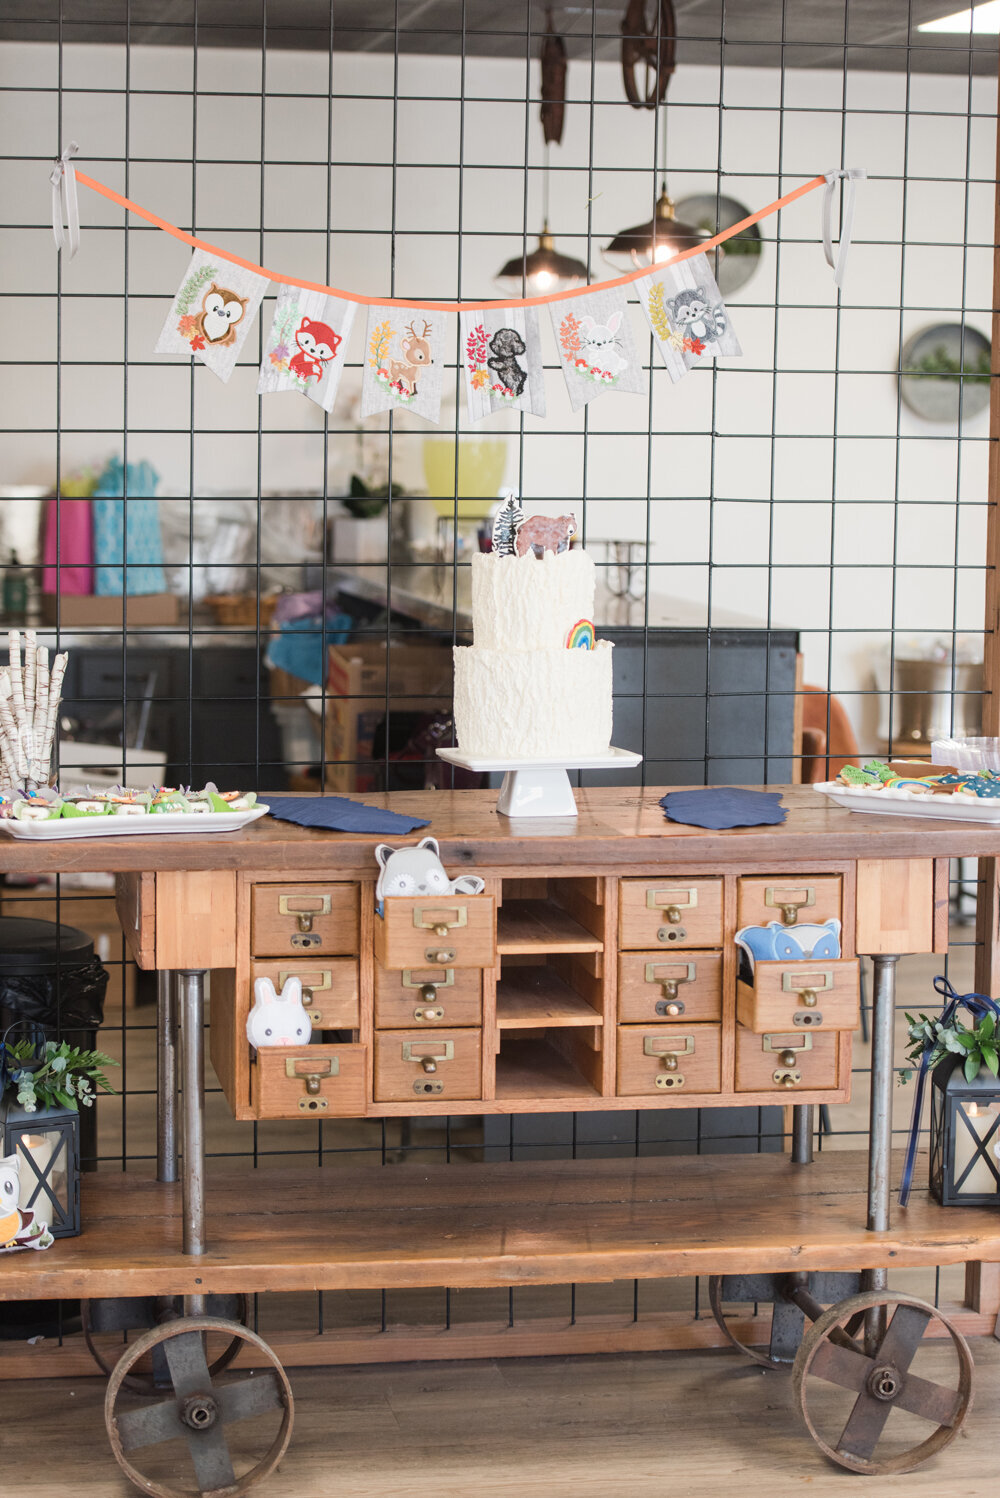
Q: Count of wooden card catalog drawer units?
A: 12